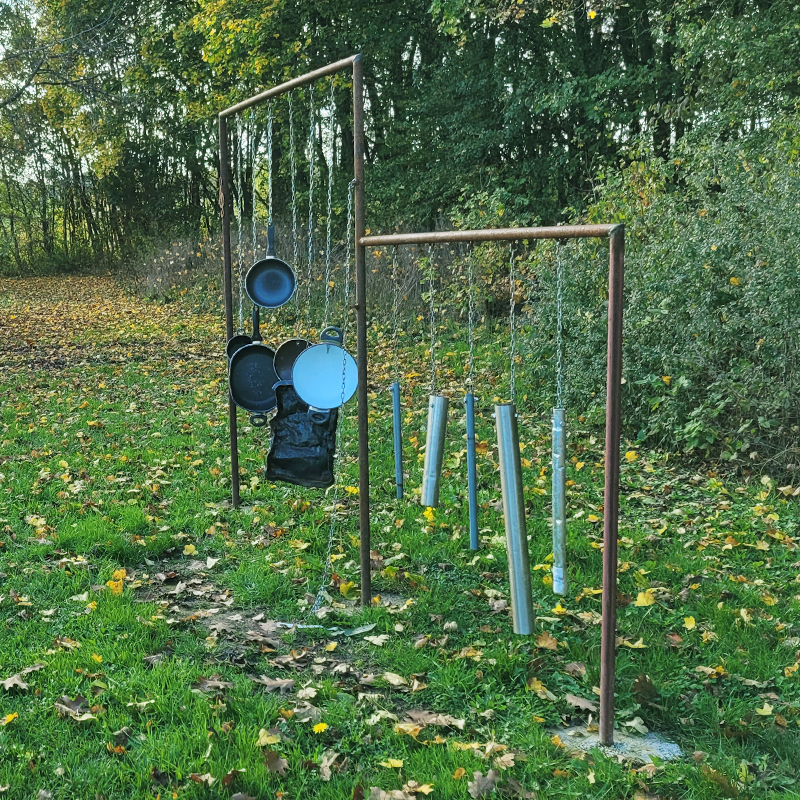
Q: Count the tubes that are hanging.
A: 5